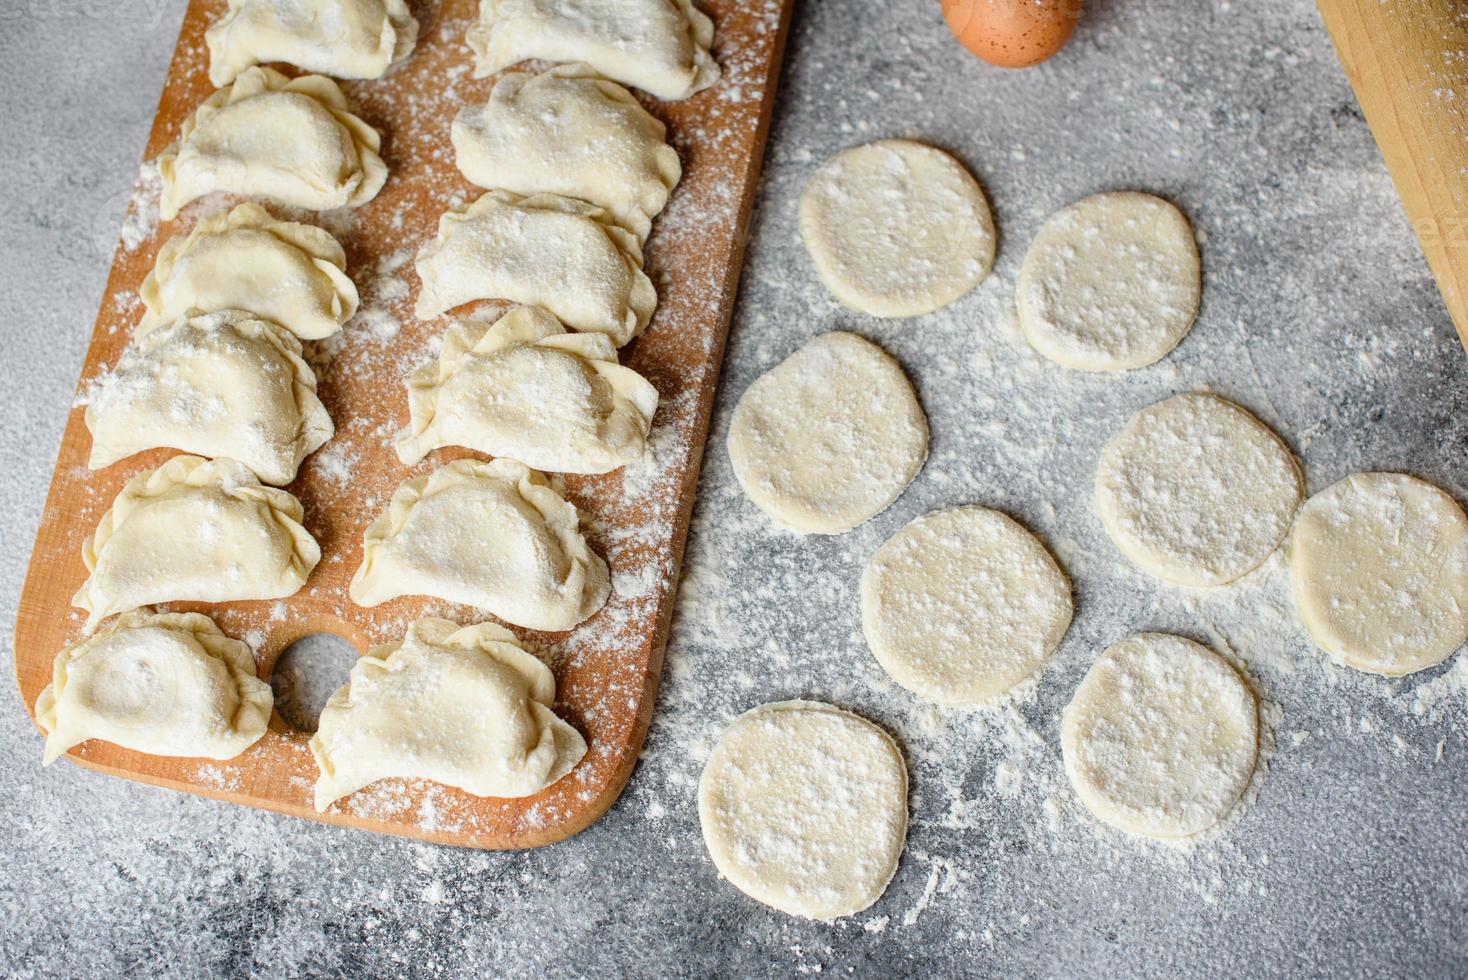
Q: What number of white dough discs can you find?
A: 8